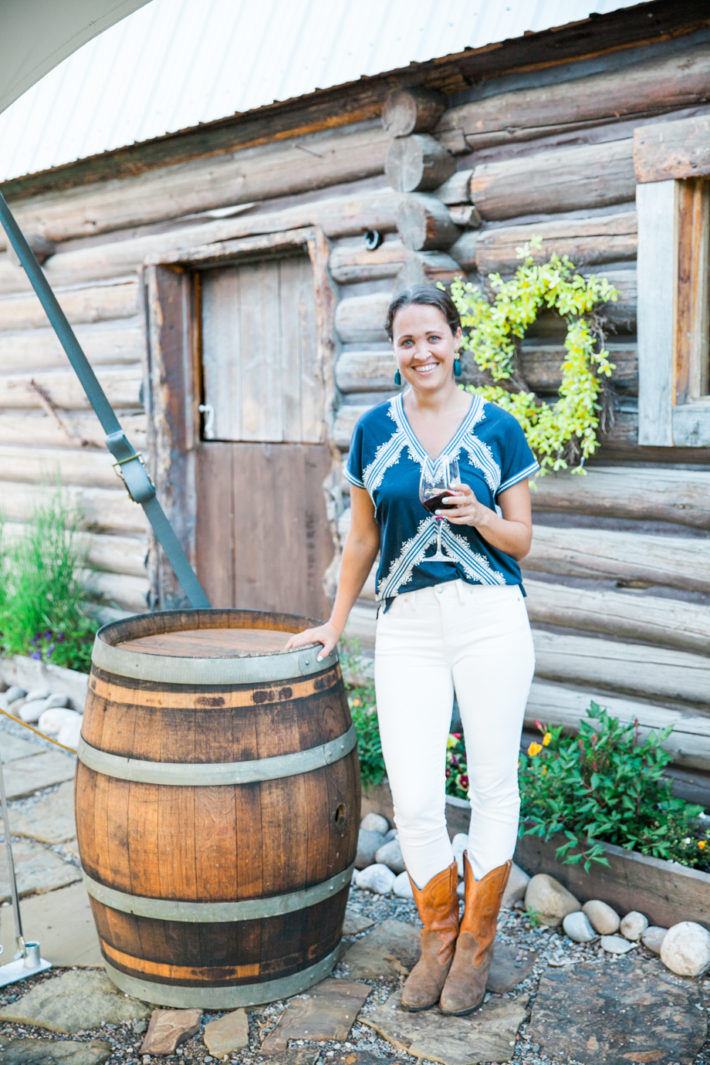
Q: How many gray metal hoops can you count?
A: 4